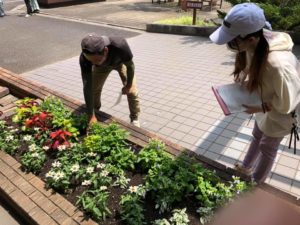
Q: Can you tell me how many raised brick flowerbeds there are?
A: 1